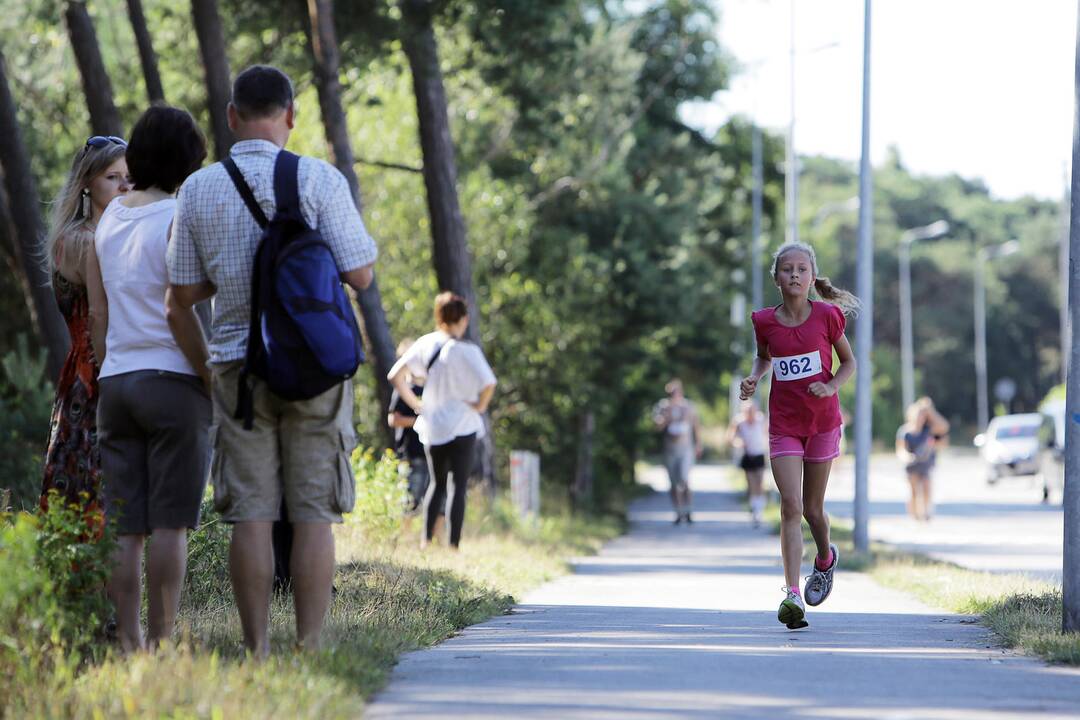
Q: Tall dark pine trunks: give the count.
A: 6